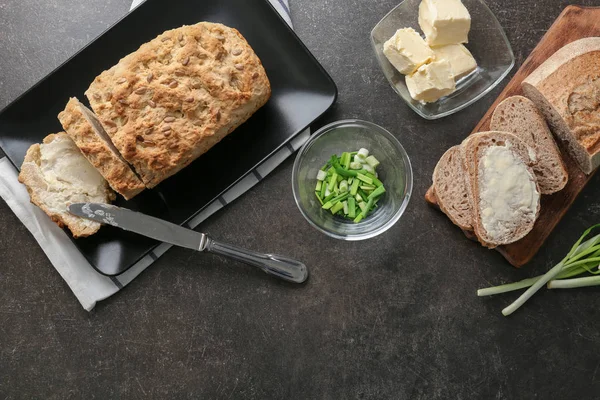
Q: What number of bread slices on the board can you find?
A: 3